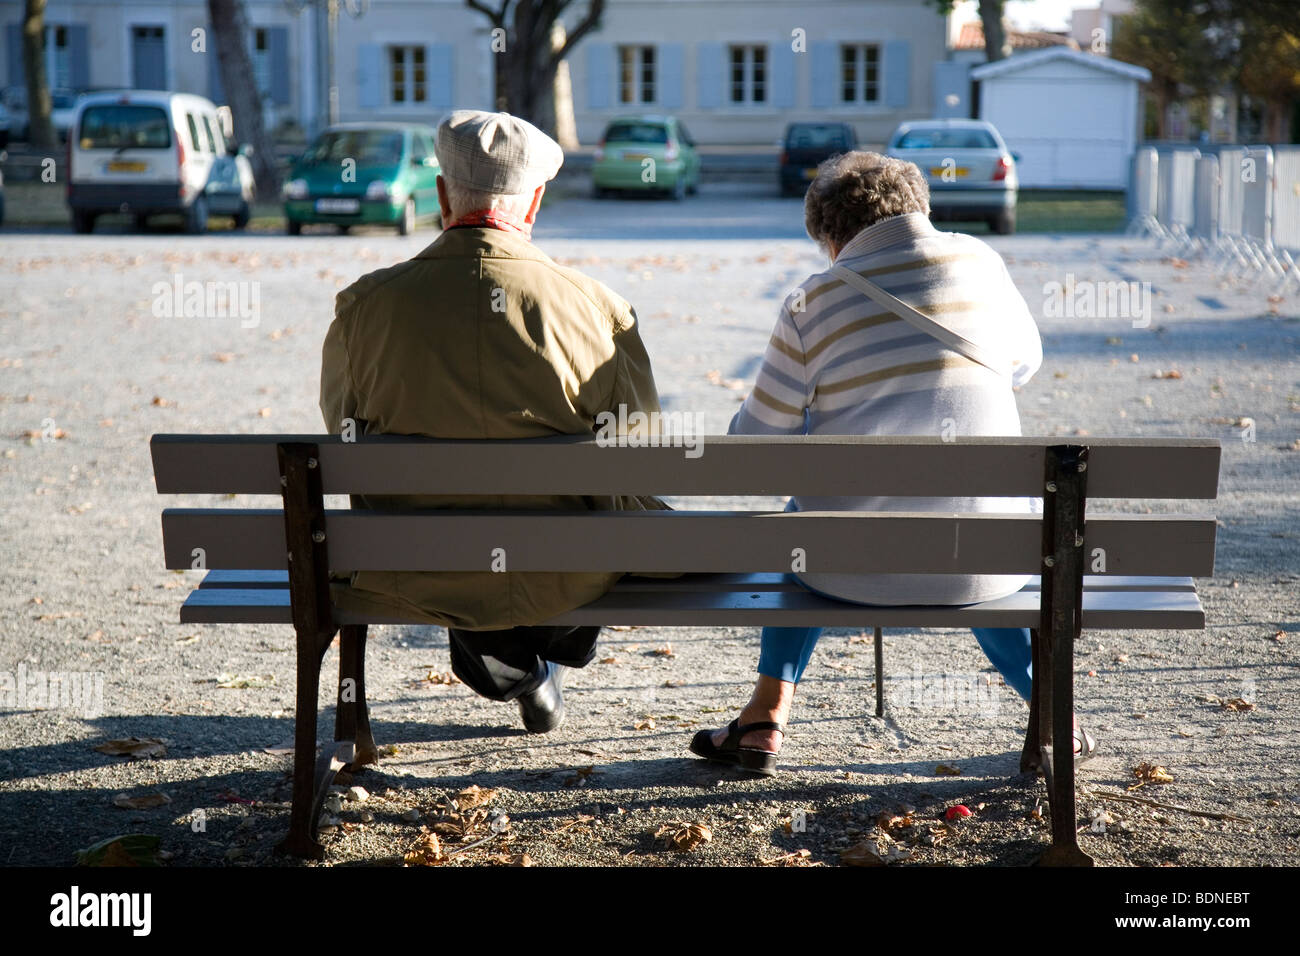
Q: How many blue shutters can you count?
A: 12